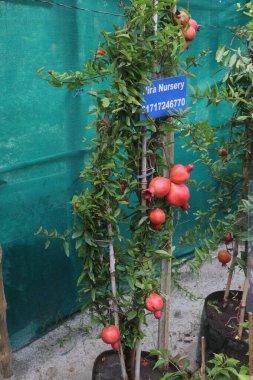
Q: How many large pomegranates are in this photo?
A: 9